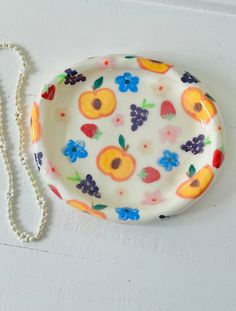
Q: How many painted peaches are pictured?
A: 7